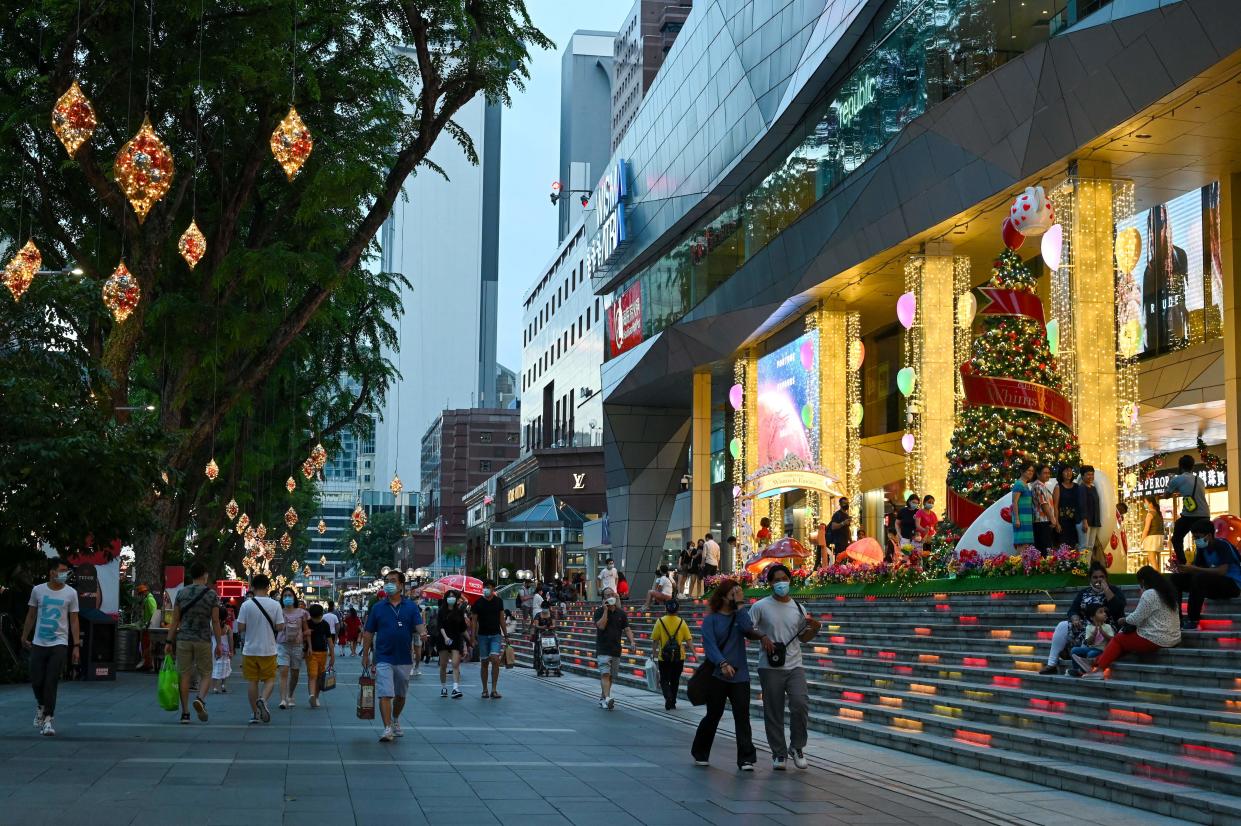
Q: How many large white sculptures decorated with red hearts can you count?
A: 2